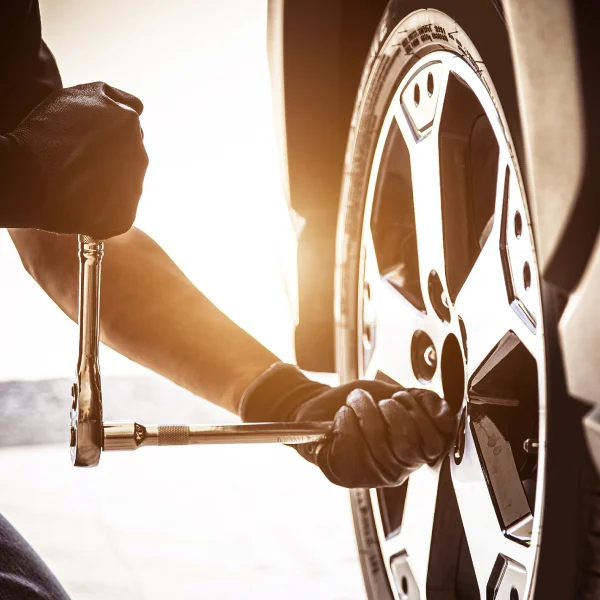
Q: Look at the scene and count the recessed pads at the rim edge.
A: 5